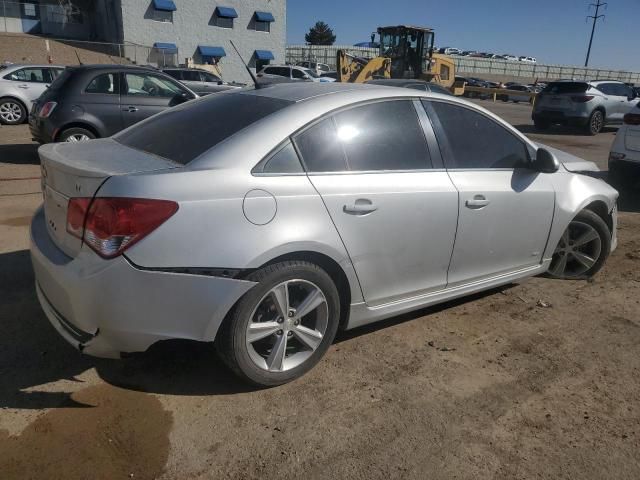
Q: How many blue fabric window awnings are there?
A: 6